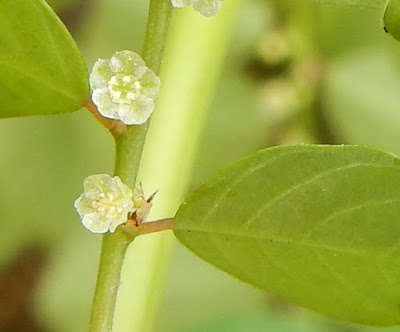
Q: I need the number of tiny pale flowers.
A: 3